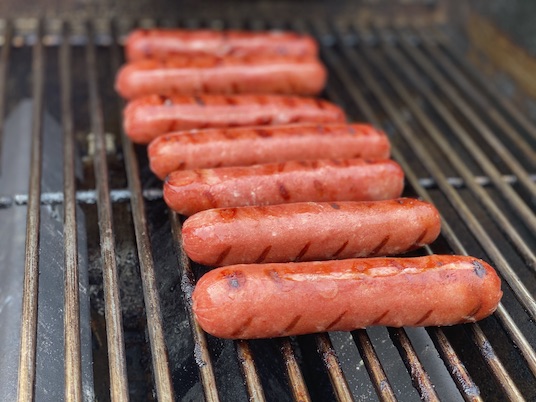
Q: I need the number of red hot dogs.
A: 7